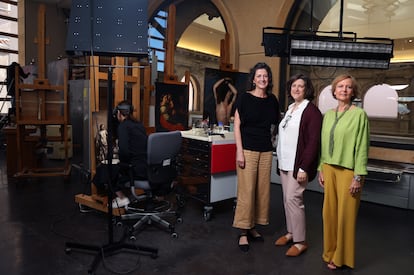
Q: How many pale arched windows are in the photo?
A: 2